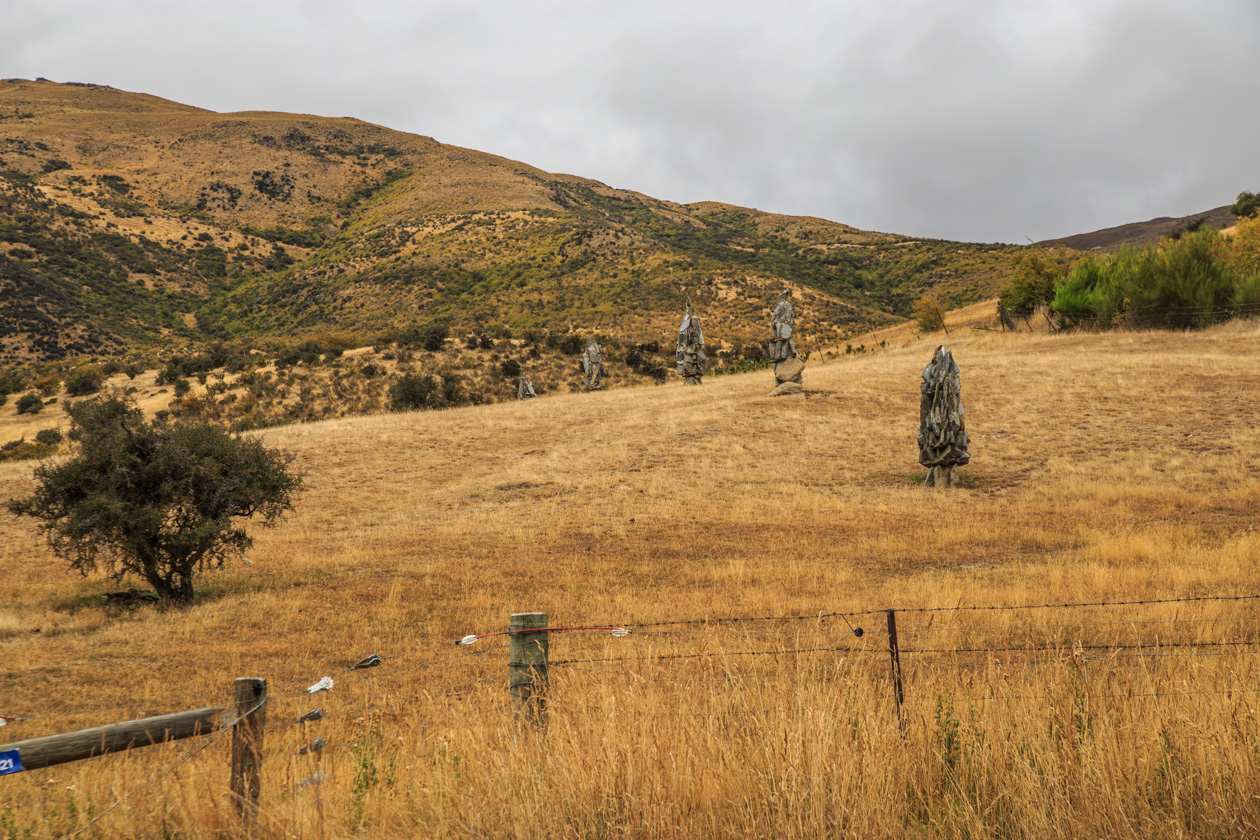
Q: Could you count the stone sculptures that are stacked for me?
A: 5